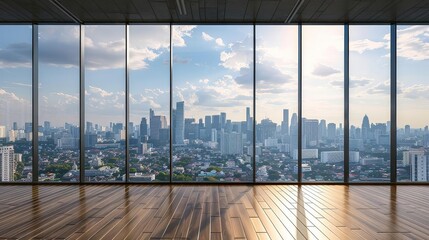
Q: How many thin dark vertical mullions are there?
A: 8